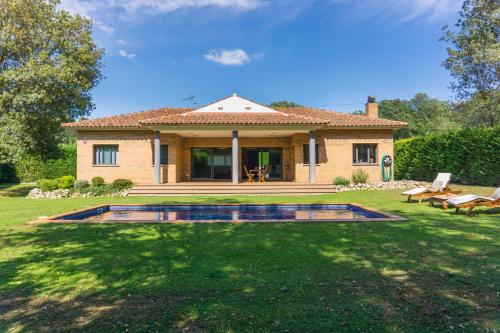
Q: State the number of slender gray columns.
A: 3